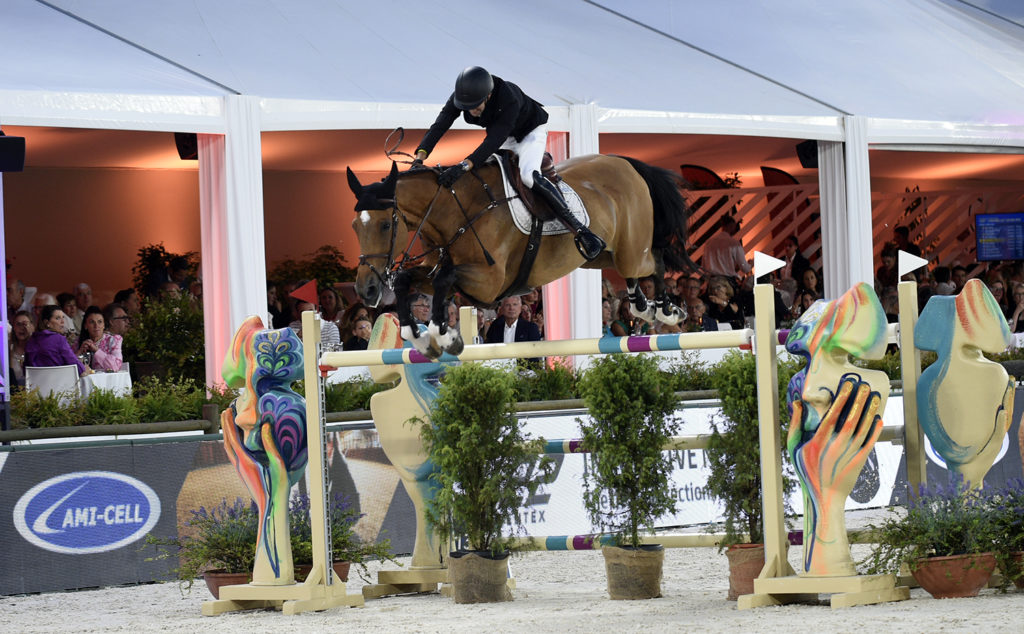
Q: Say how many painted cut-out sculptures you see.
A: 4